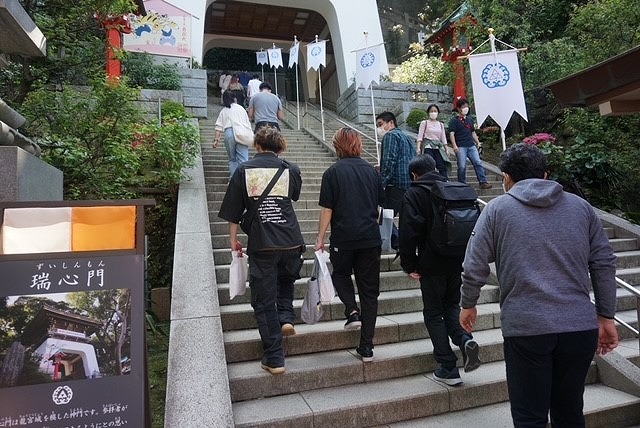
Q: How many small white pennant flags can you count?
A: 6